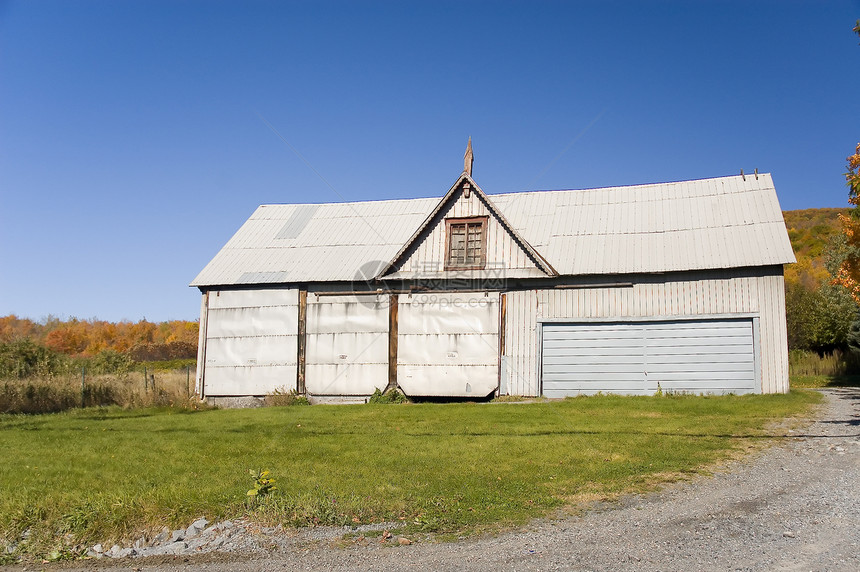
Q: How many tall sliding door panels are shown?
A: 3